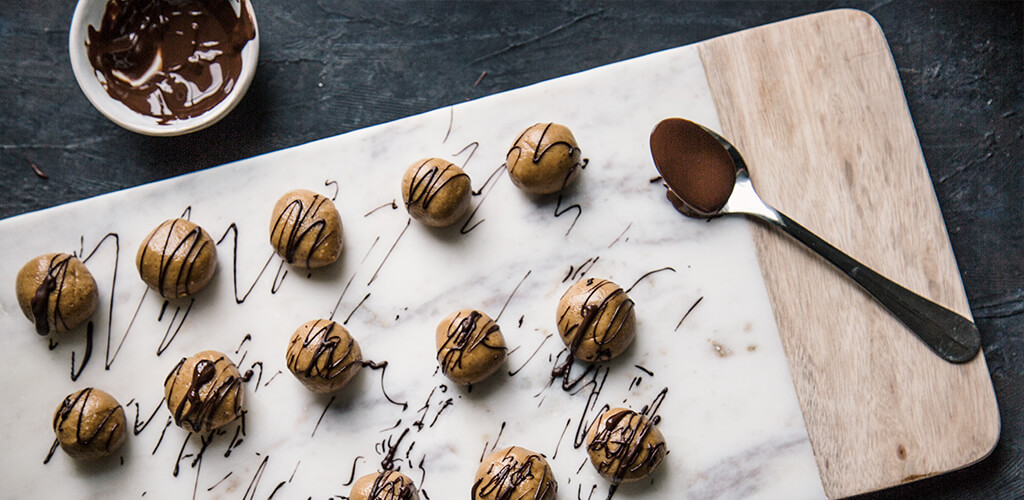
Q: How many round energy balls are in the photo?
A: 13